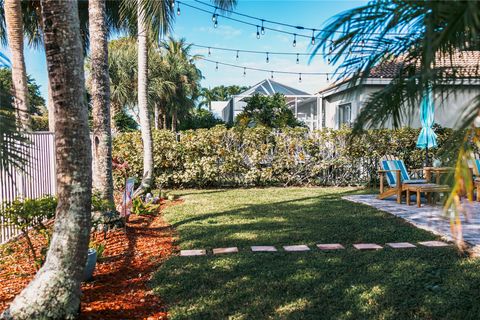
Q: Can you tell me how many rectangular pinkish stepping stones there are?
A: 8